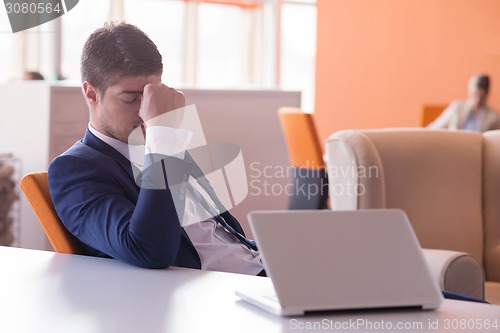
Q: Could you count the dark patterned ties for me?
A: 1